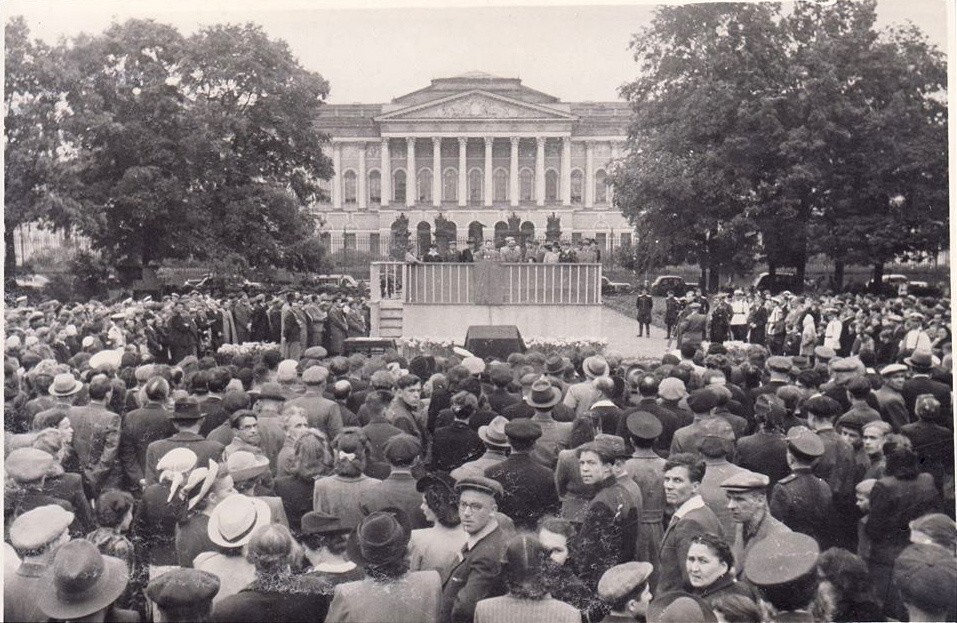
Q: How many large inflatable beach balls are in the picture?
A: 0